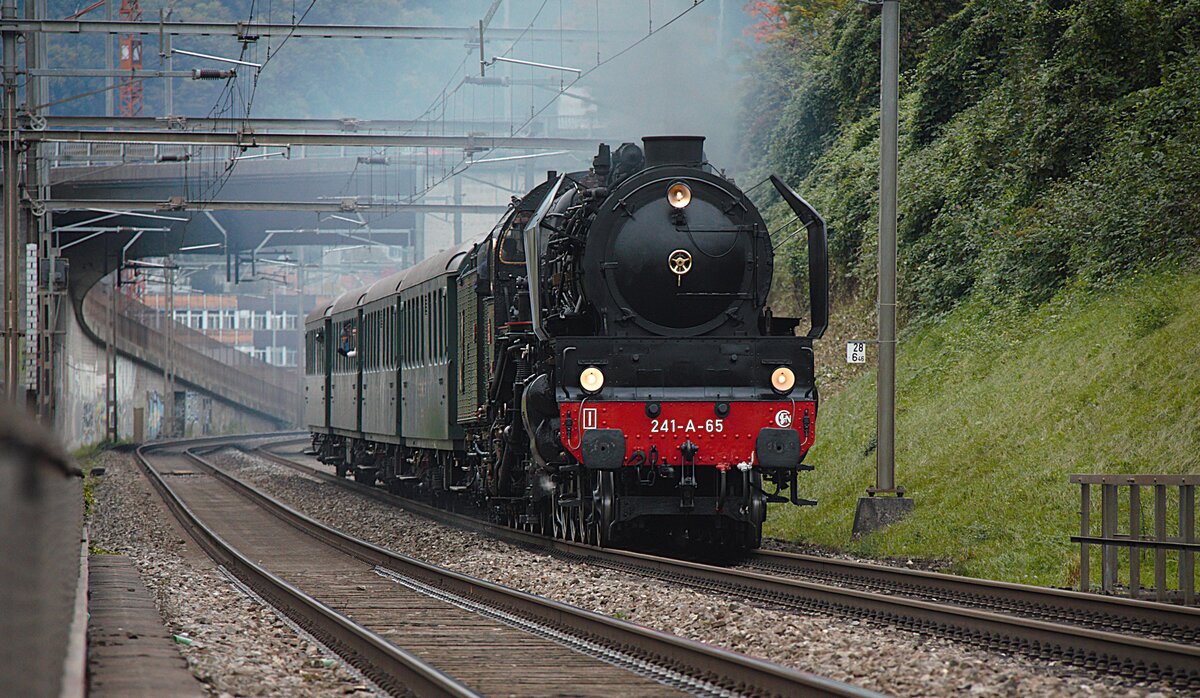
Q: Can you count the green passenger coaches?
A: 4